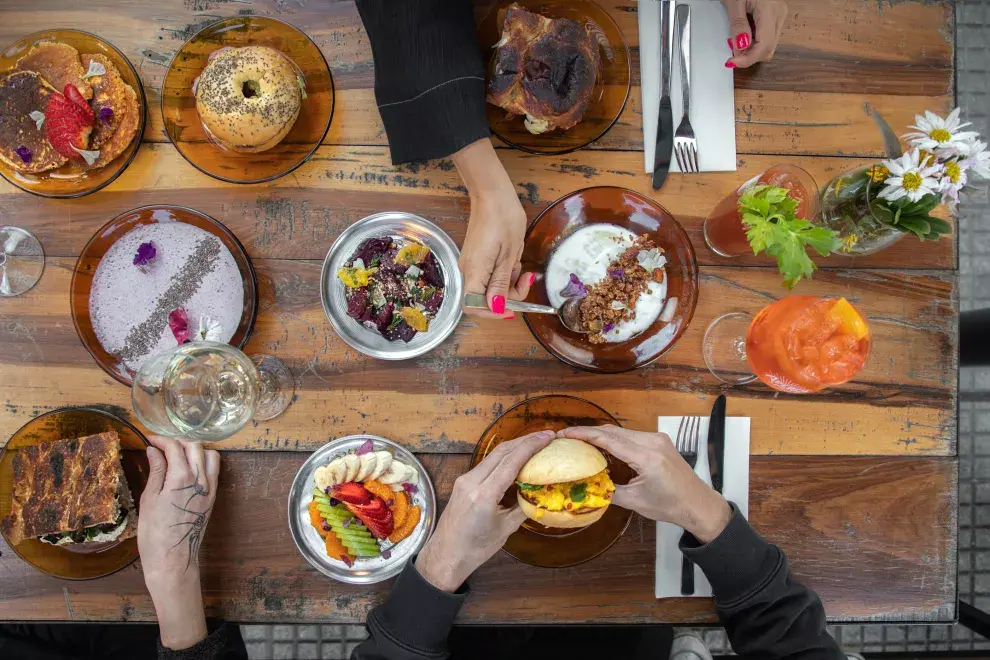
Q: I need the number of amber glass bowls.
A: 2